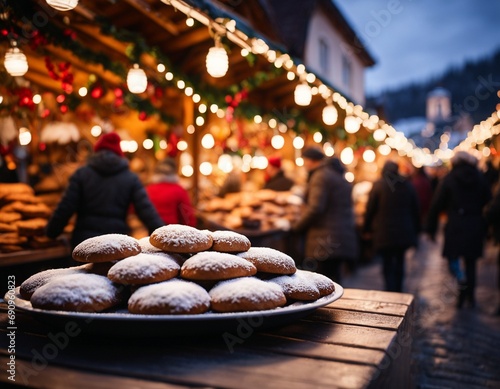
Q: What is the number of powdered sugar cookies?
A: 13